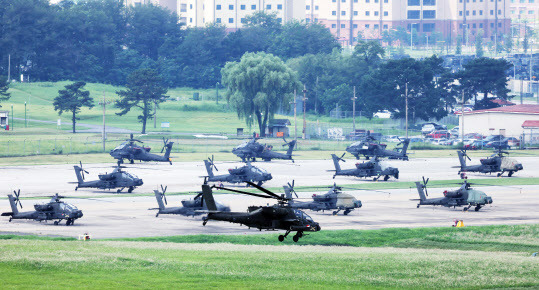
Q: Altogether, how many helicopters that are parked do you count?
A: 11